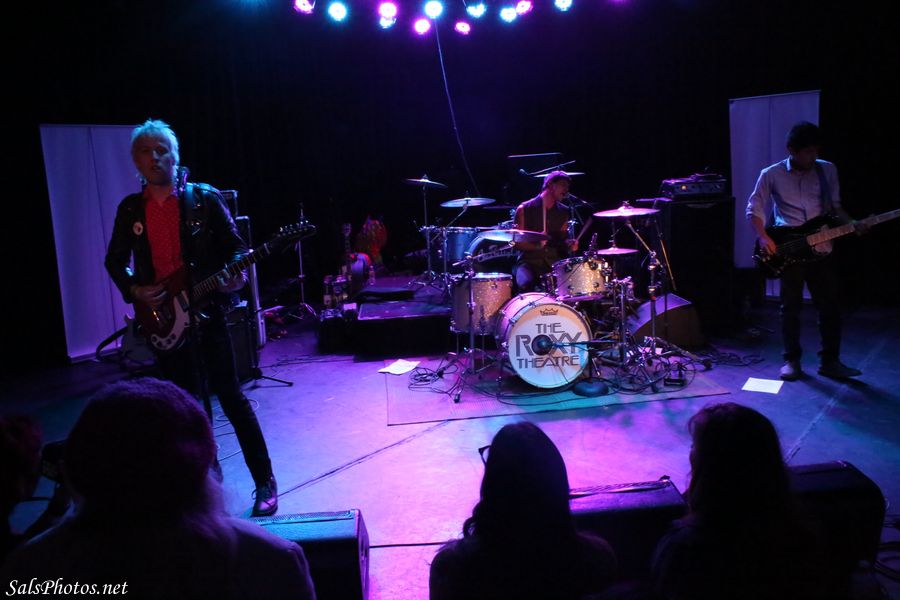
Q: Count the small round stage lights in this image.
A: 11